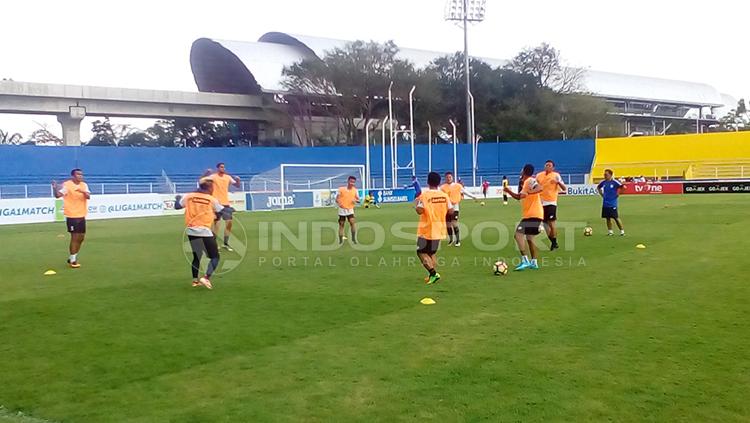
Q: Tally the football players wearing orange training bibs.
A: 8